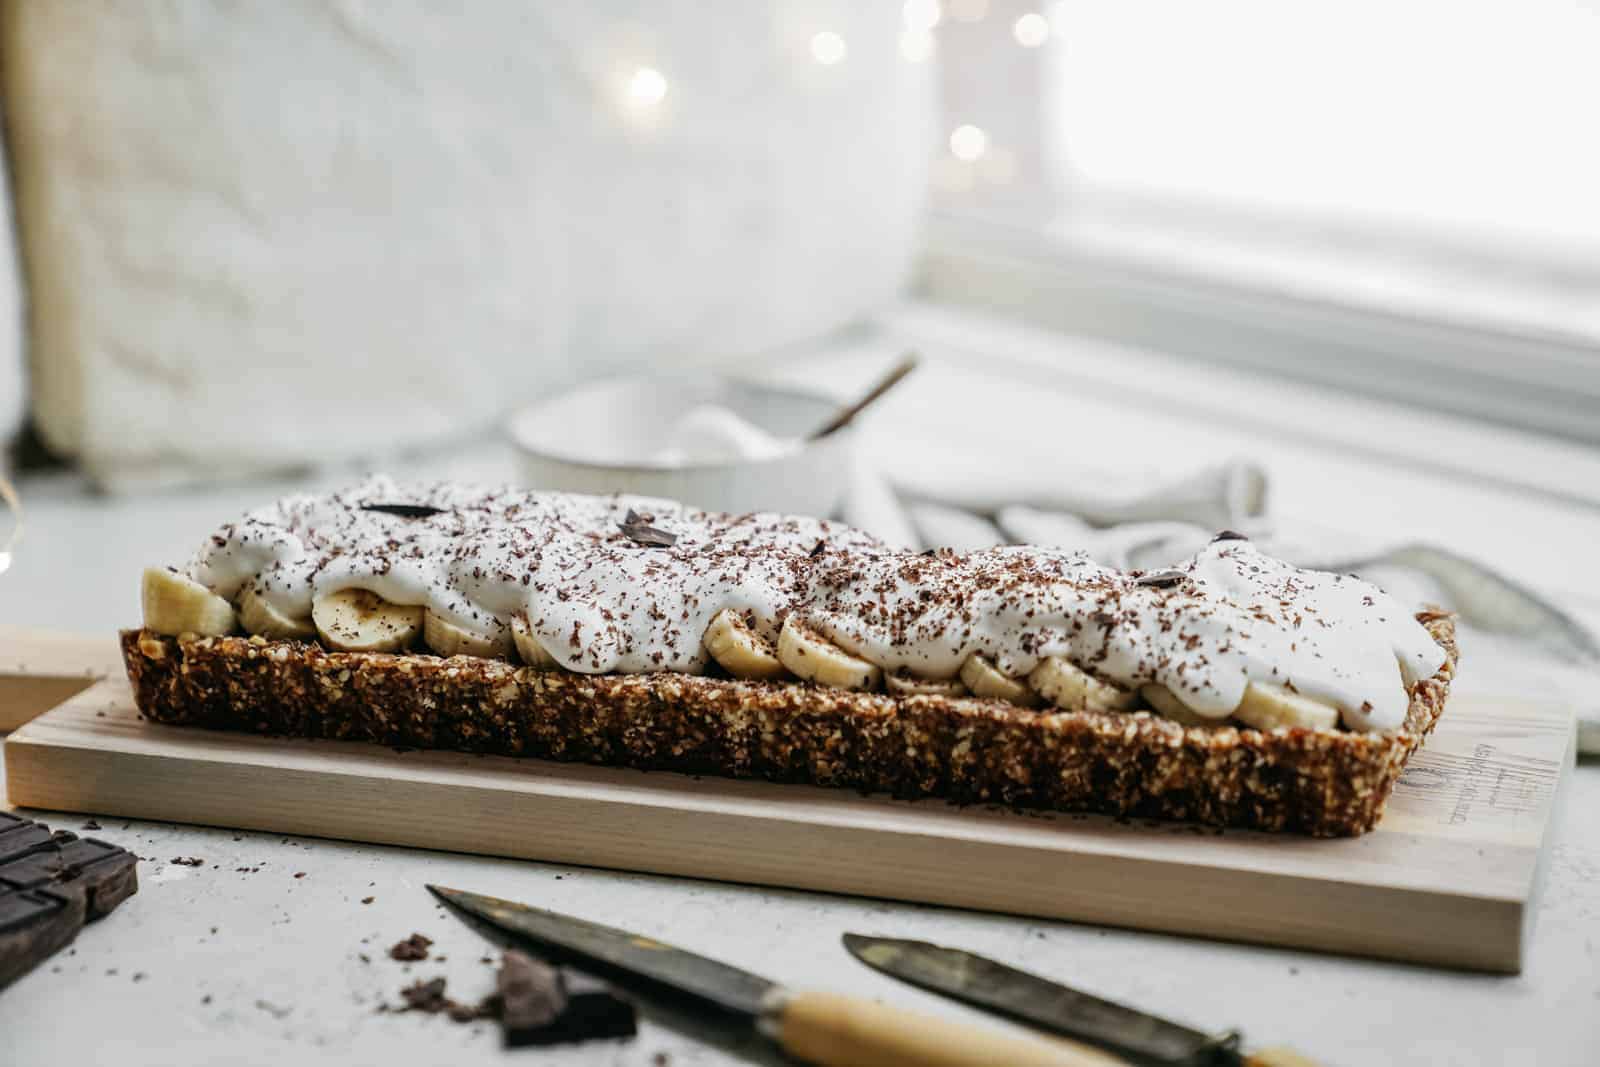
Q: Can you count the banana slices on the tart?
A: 12